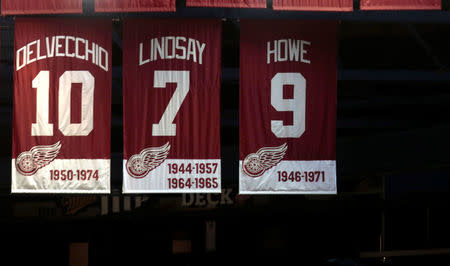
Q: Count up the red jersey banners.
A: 3